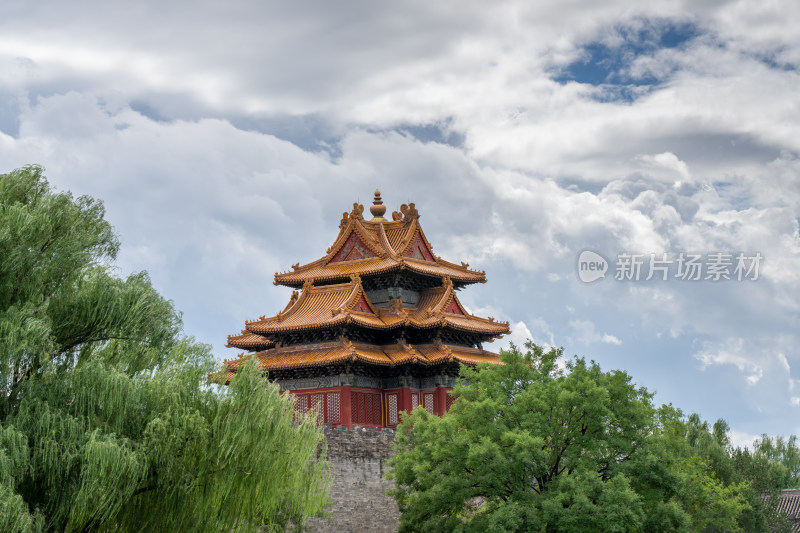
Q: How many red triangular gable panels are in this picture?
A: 4